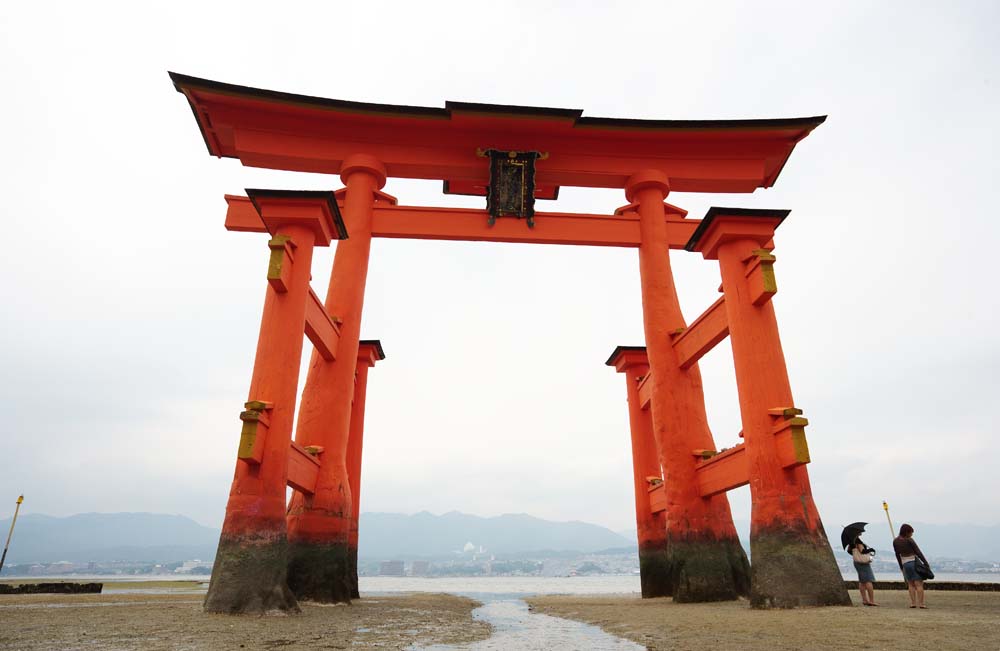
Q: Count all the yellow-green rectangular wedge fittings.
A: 4